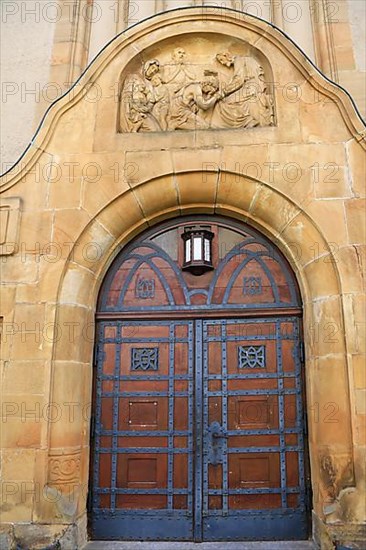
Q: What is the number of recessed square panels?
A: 4